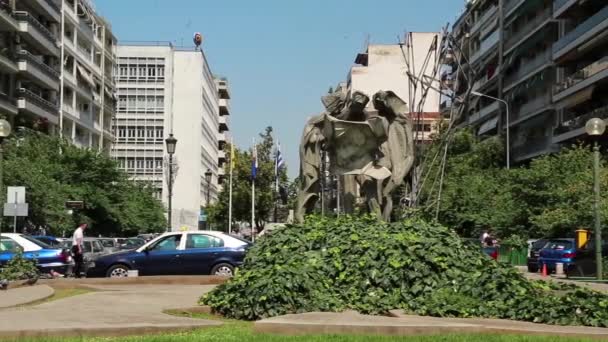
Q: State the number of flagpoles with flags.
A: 3